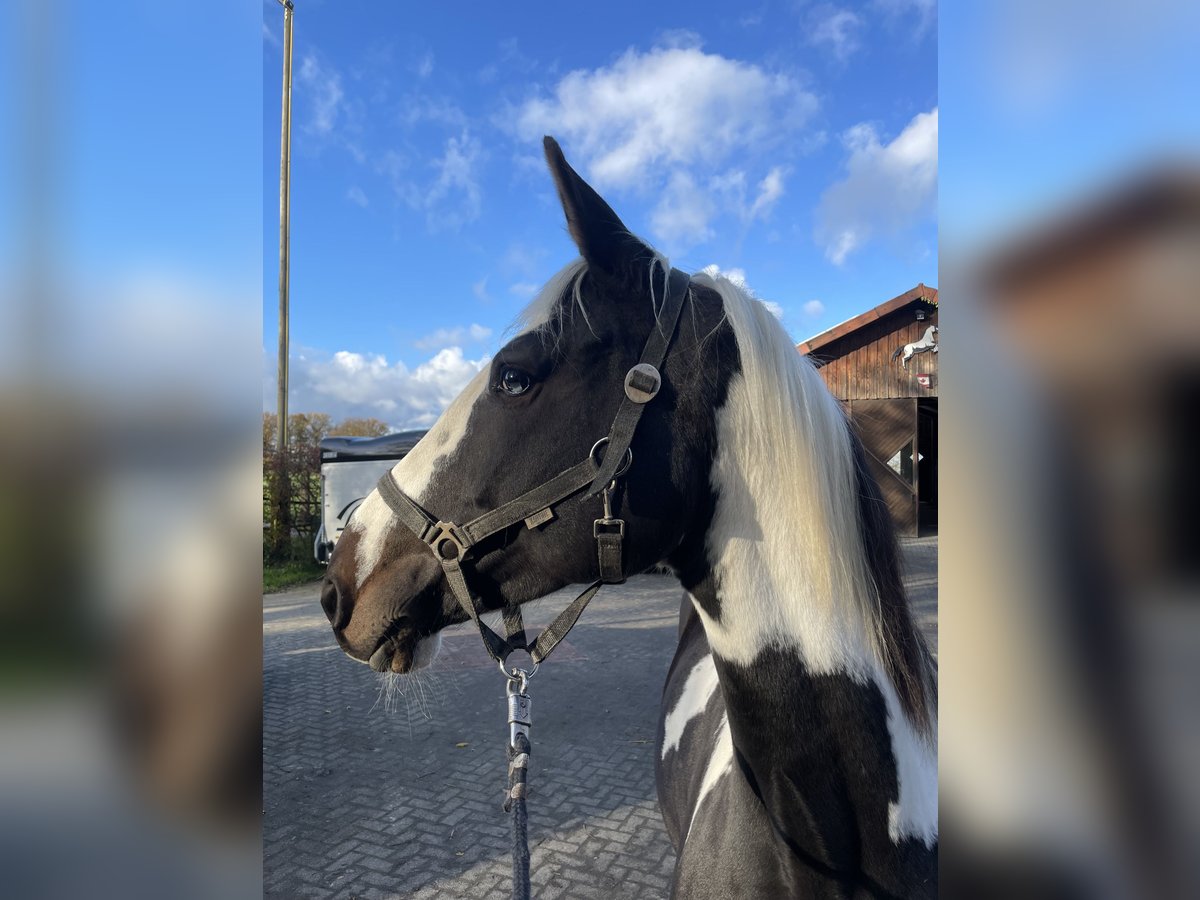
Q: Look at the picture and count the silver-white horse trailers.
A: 1